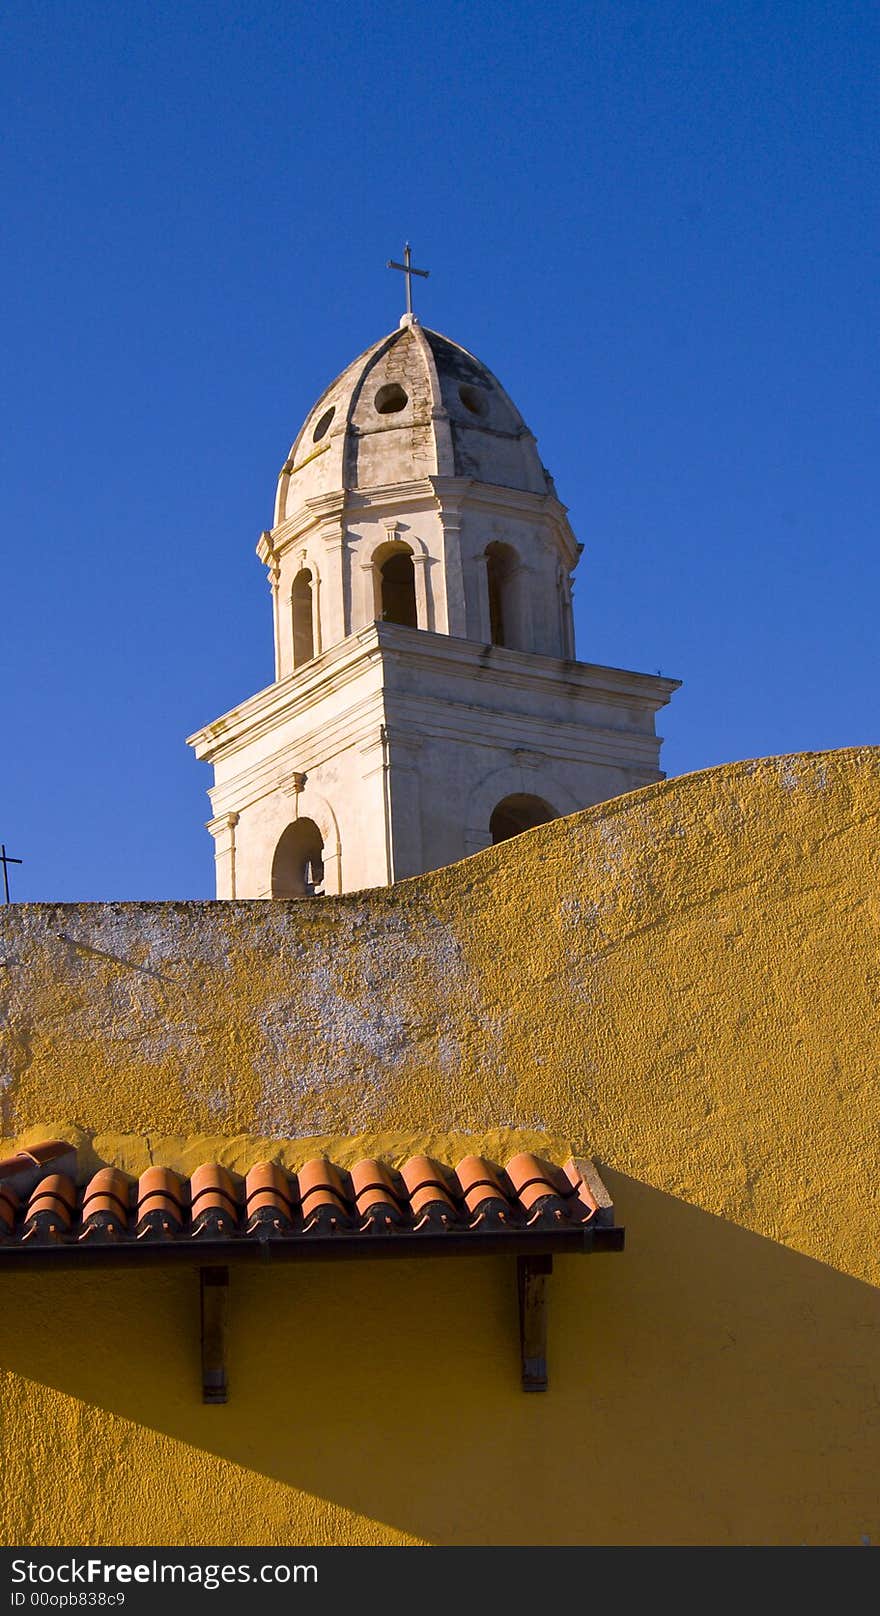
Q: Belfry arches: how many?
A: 5